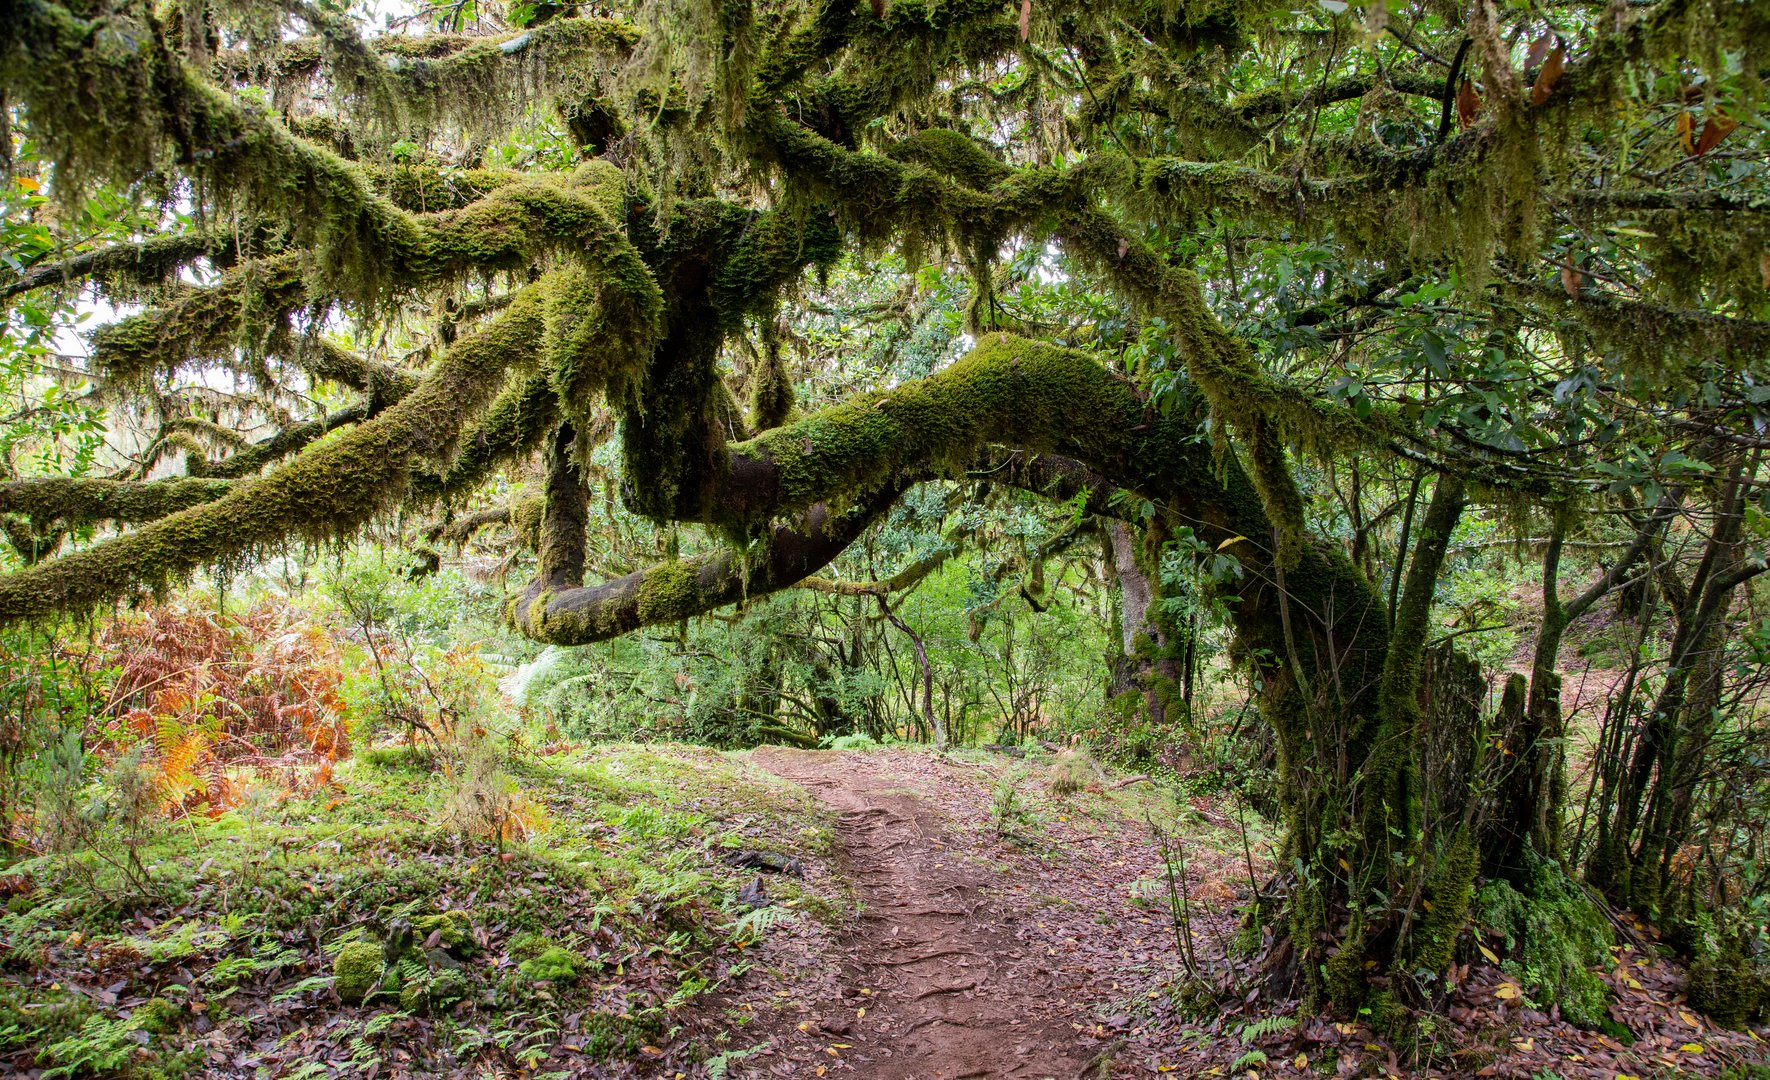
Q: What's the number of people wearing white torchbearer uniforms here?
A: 0